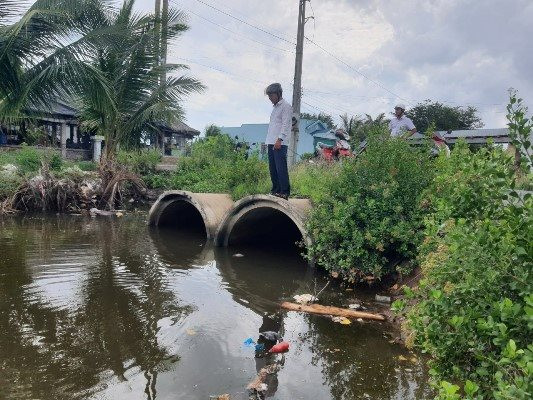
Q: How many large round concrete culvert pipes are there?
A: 2